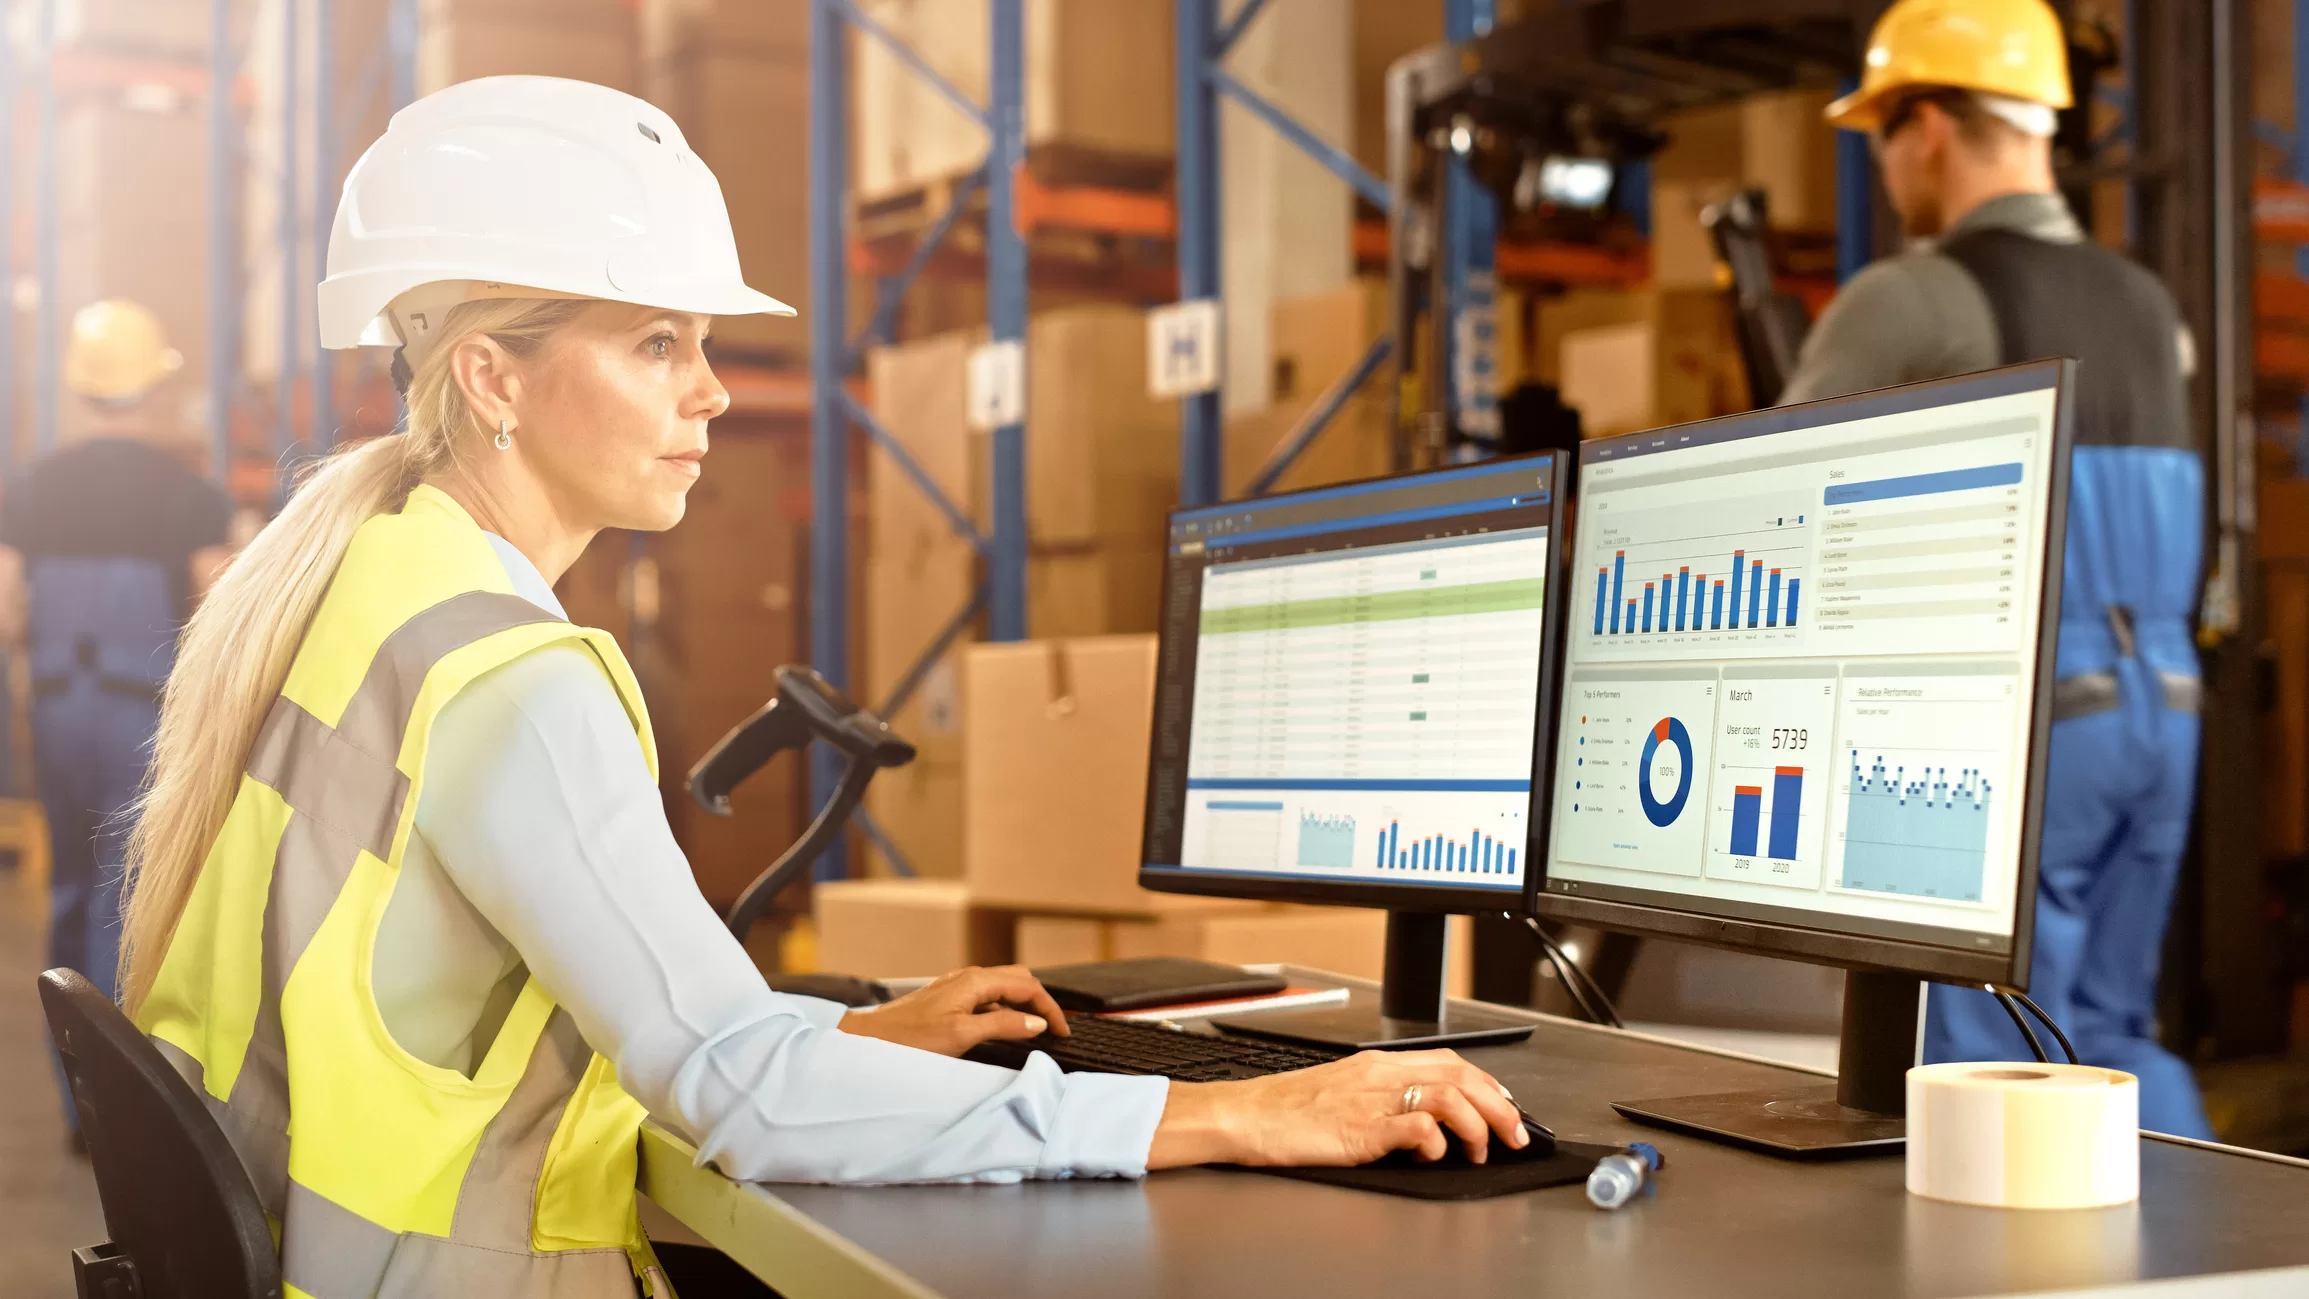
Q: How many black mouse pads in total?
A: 1